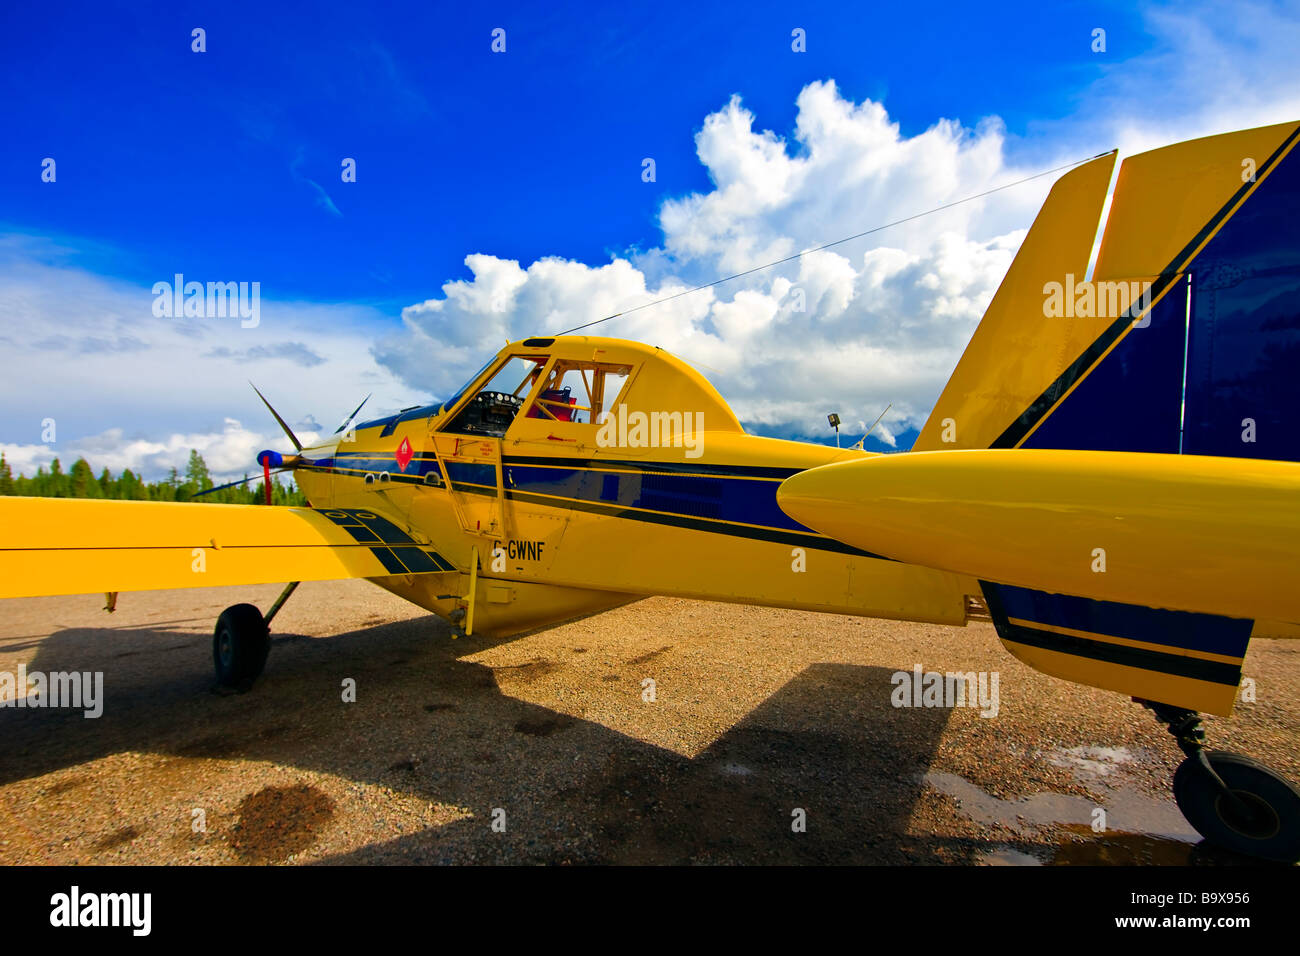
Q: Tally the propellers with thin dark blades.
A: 1